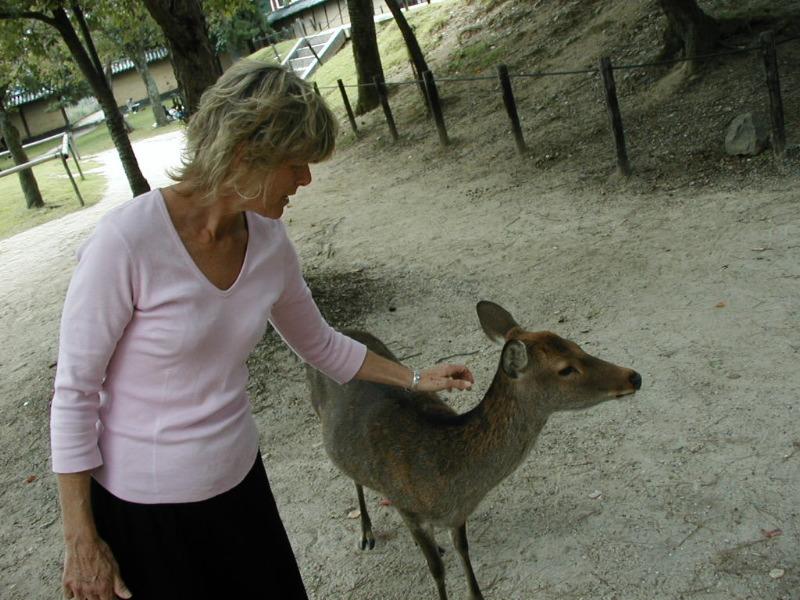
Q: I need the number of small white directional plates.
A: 0